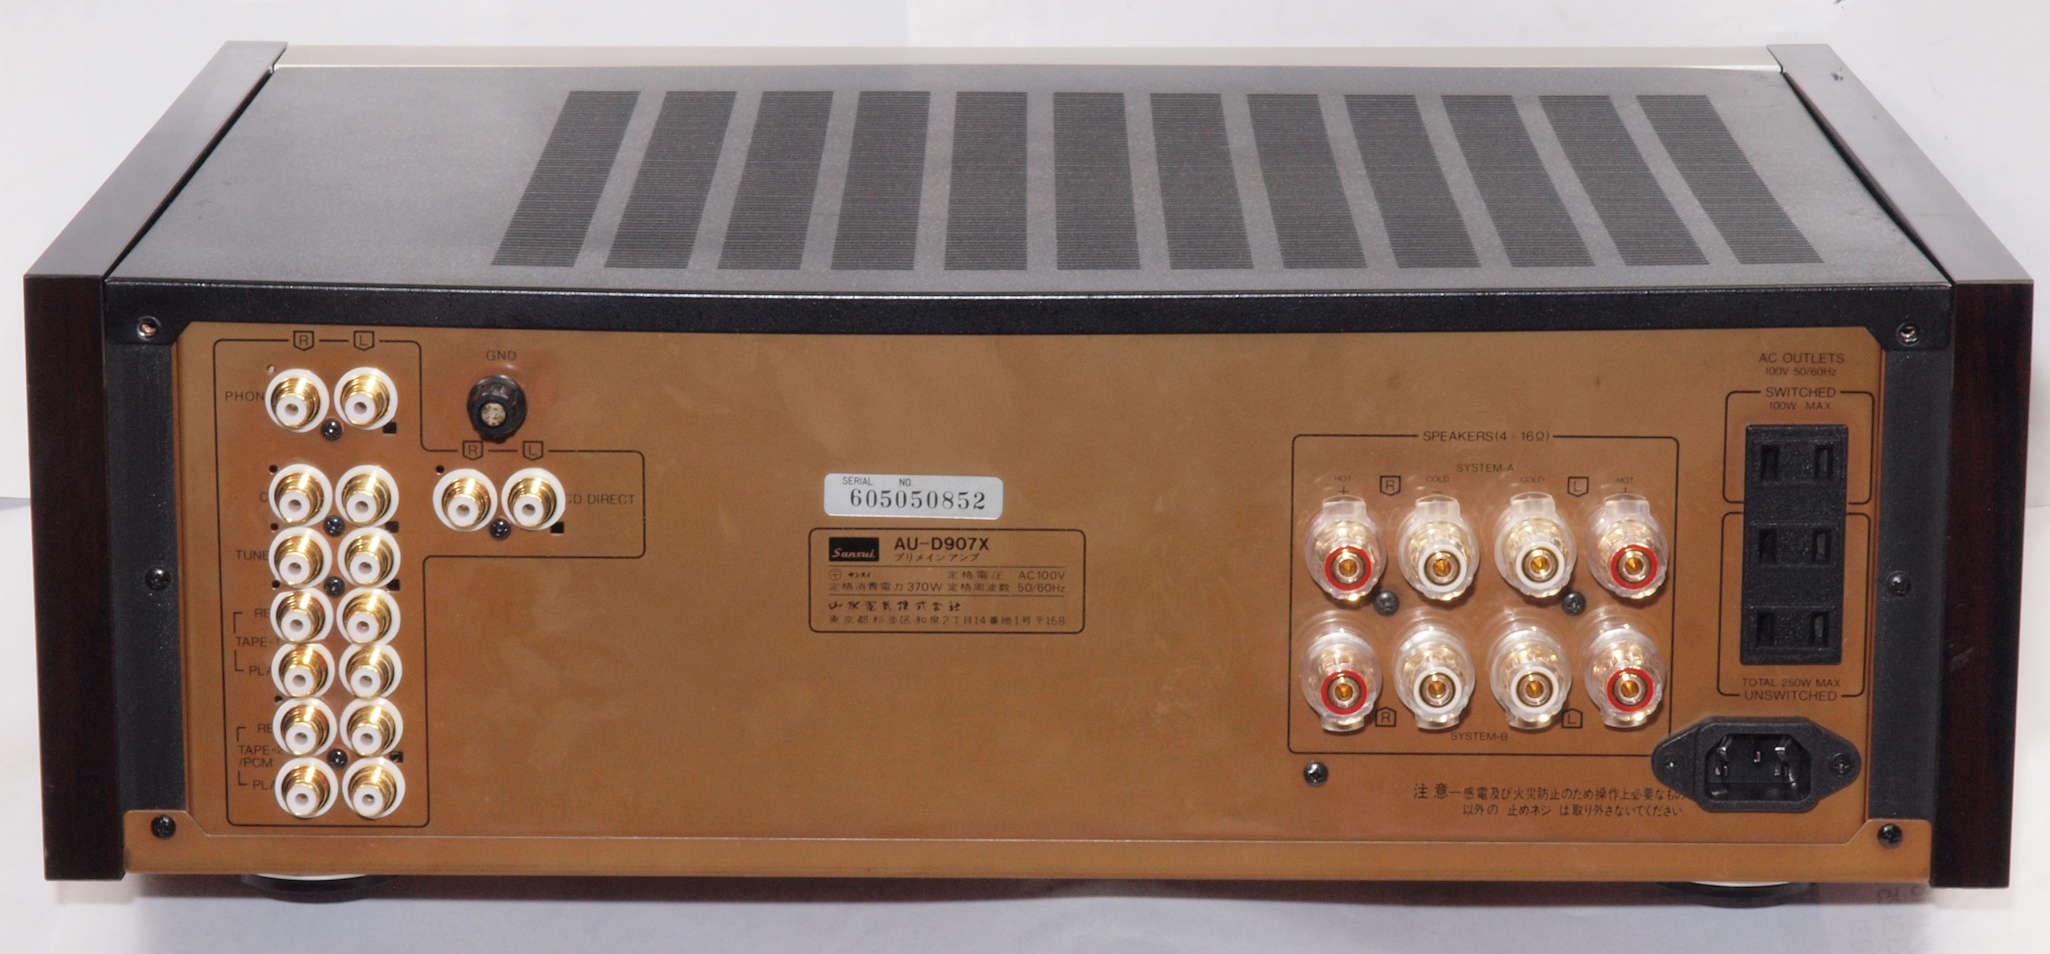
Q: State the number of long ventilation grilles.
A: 12